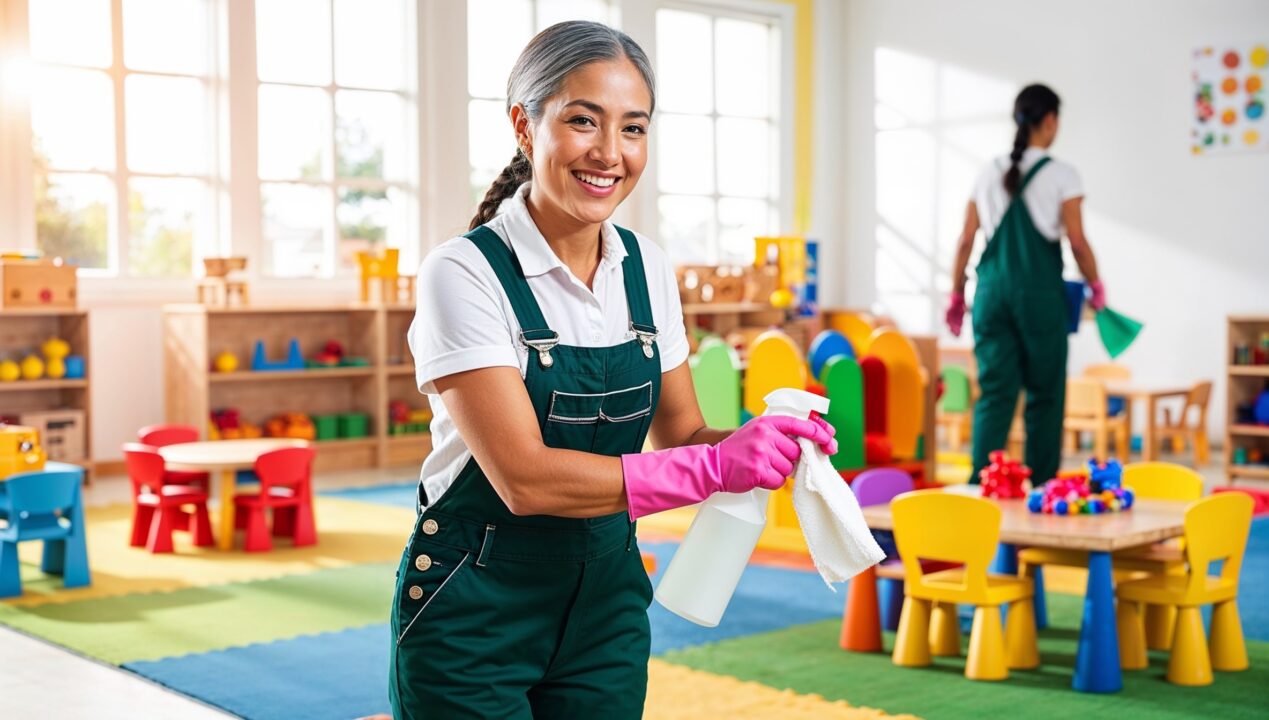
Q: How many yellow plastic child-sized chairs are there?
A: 3